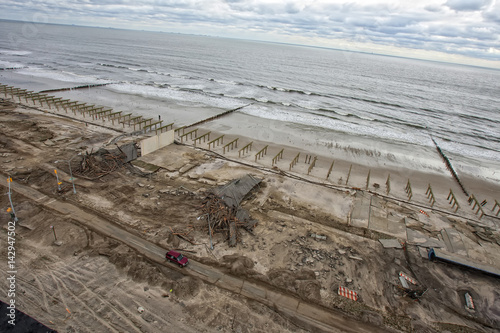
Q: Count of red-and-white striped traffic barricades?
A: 4